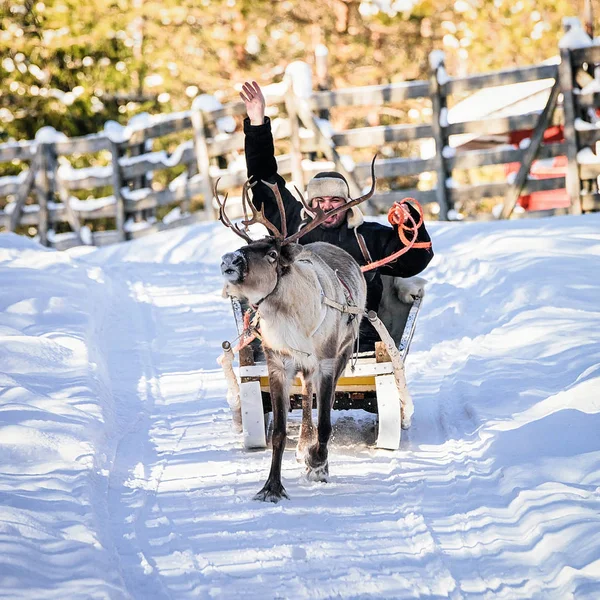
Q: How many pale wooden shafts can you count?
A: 2